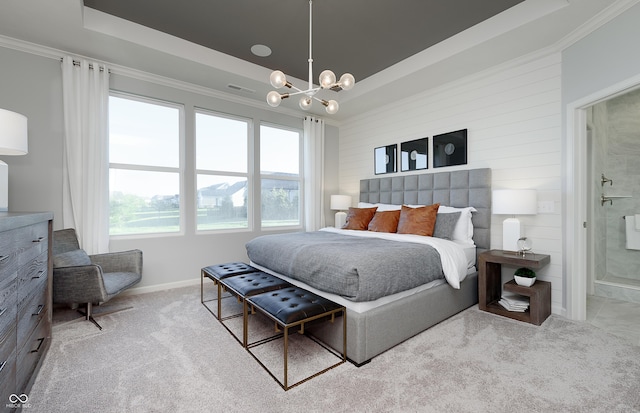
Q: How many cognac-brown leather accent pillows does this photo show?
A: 3